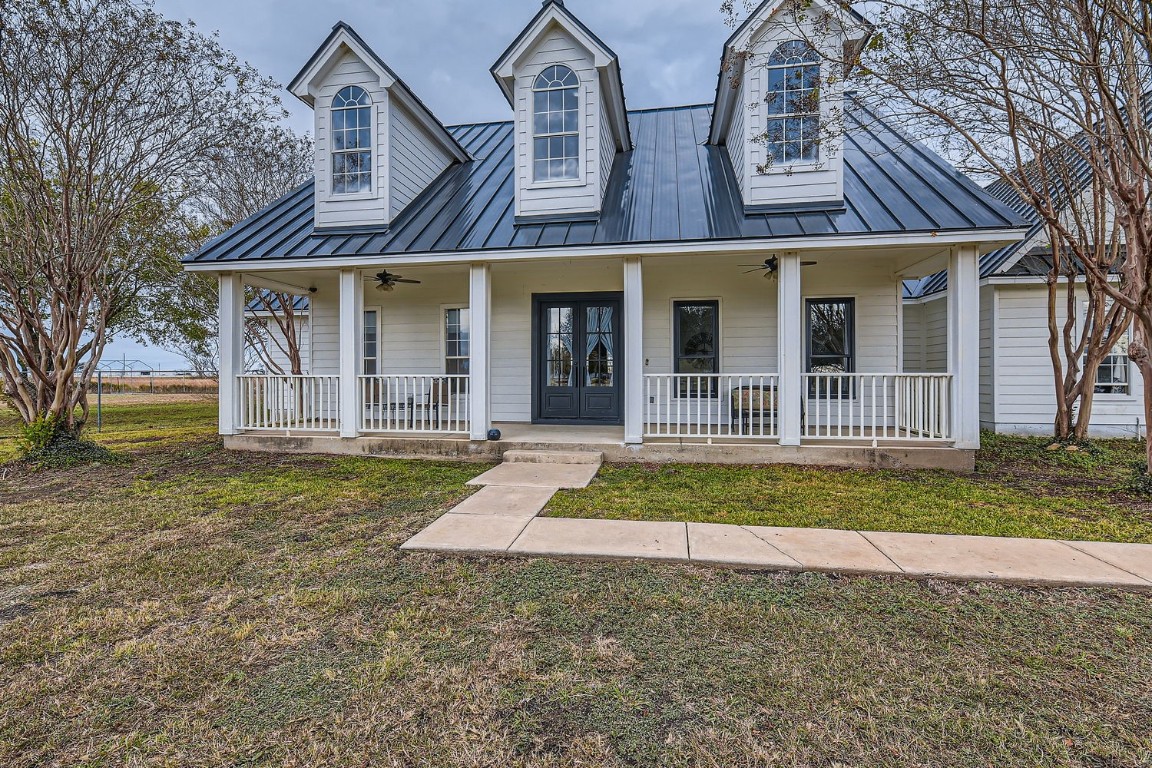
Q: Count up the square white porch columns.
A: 6